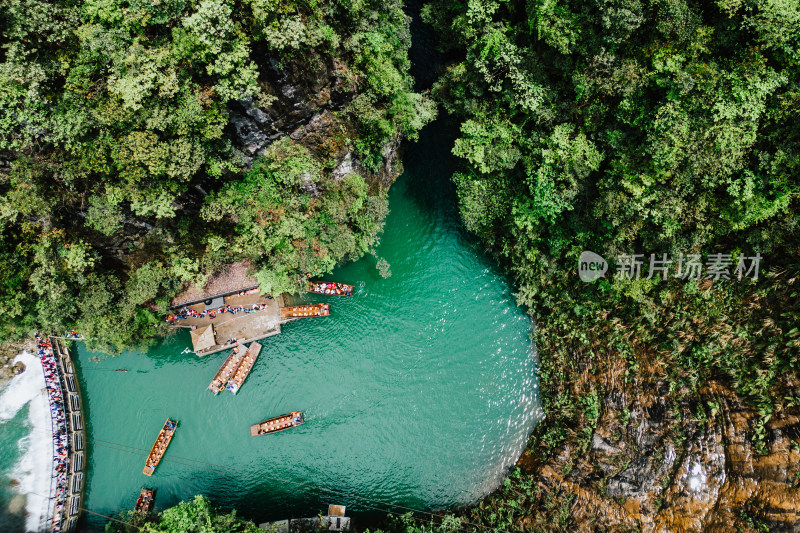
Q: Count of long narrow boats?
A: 7